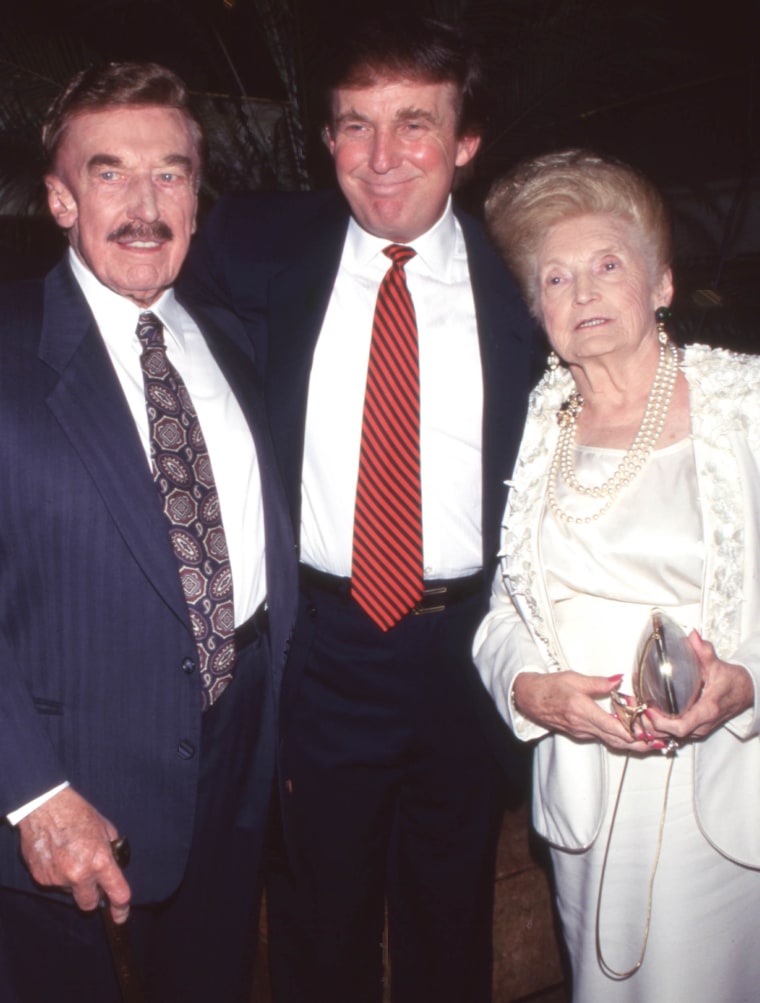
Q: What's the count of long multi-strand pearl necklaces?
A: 1